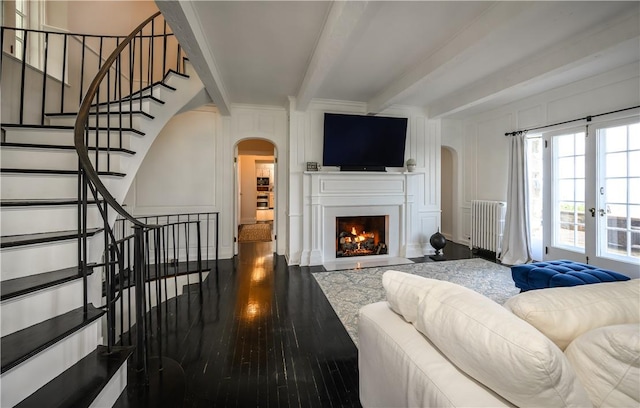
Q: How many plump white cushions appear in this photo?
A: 3